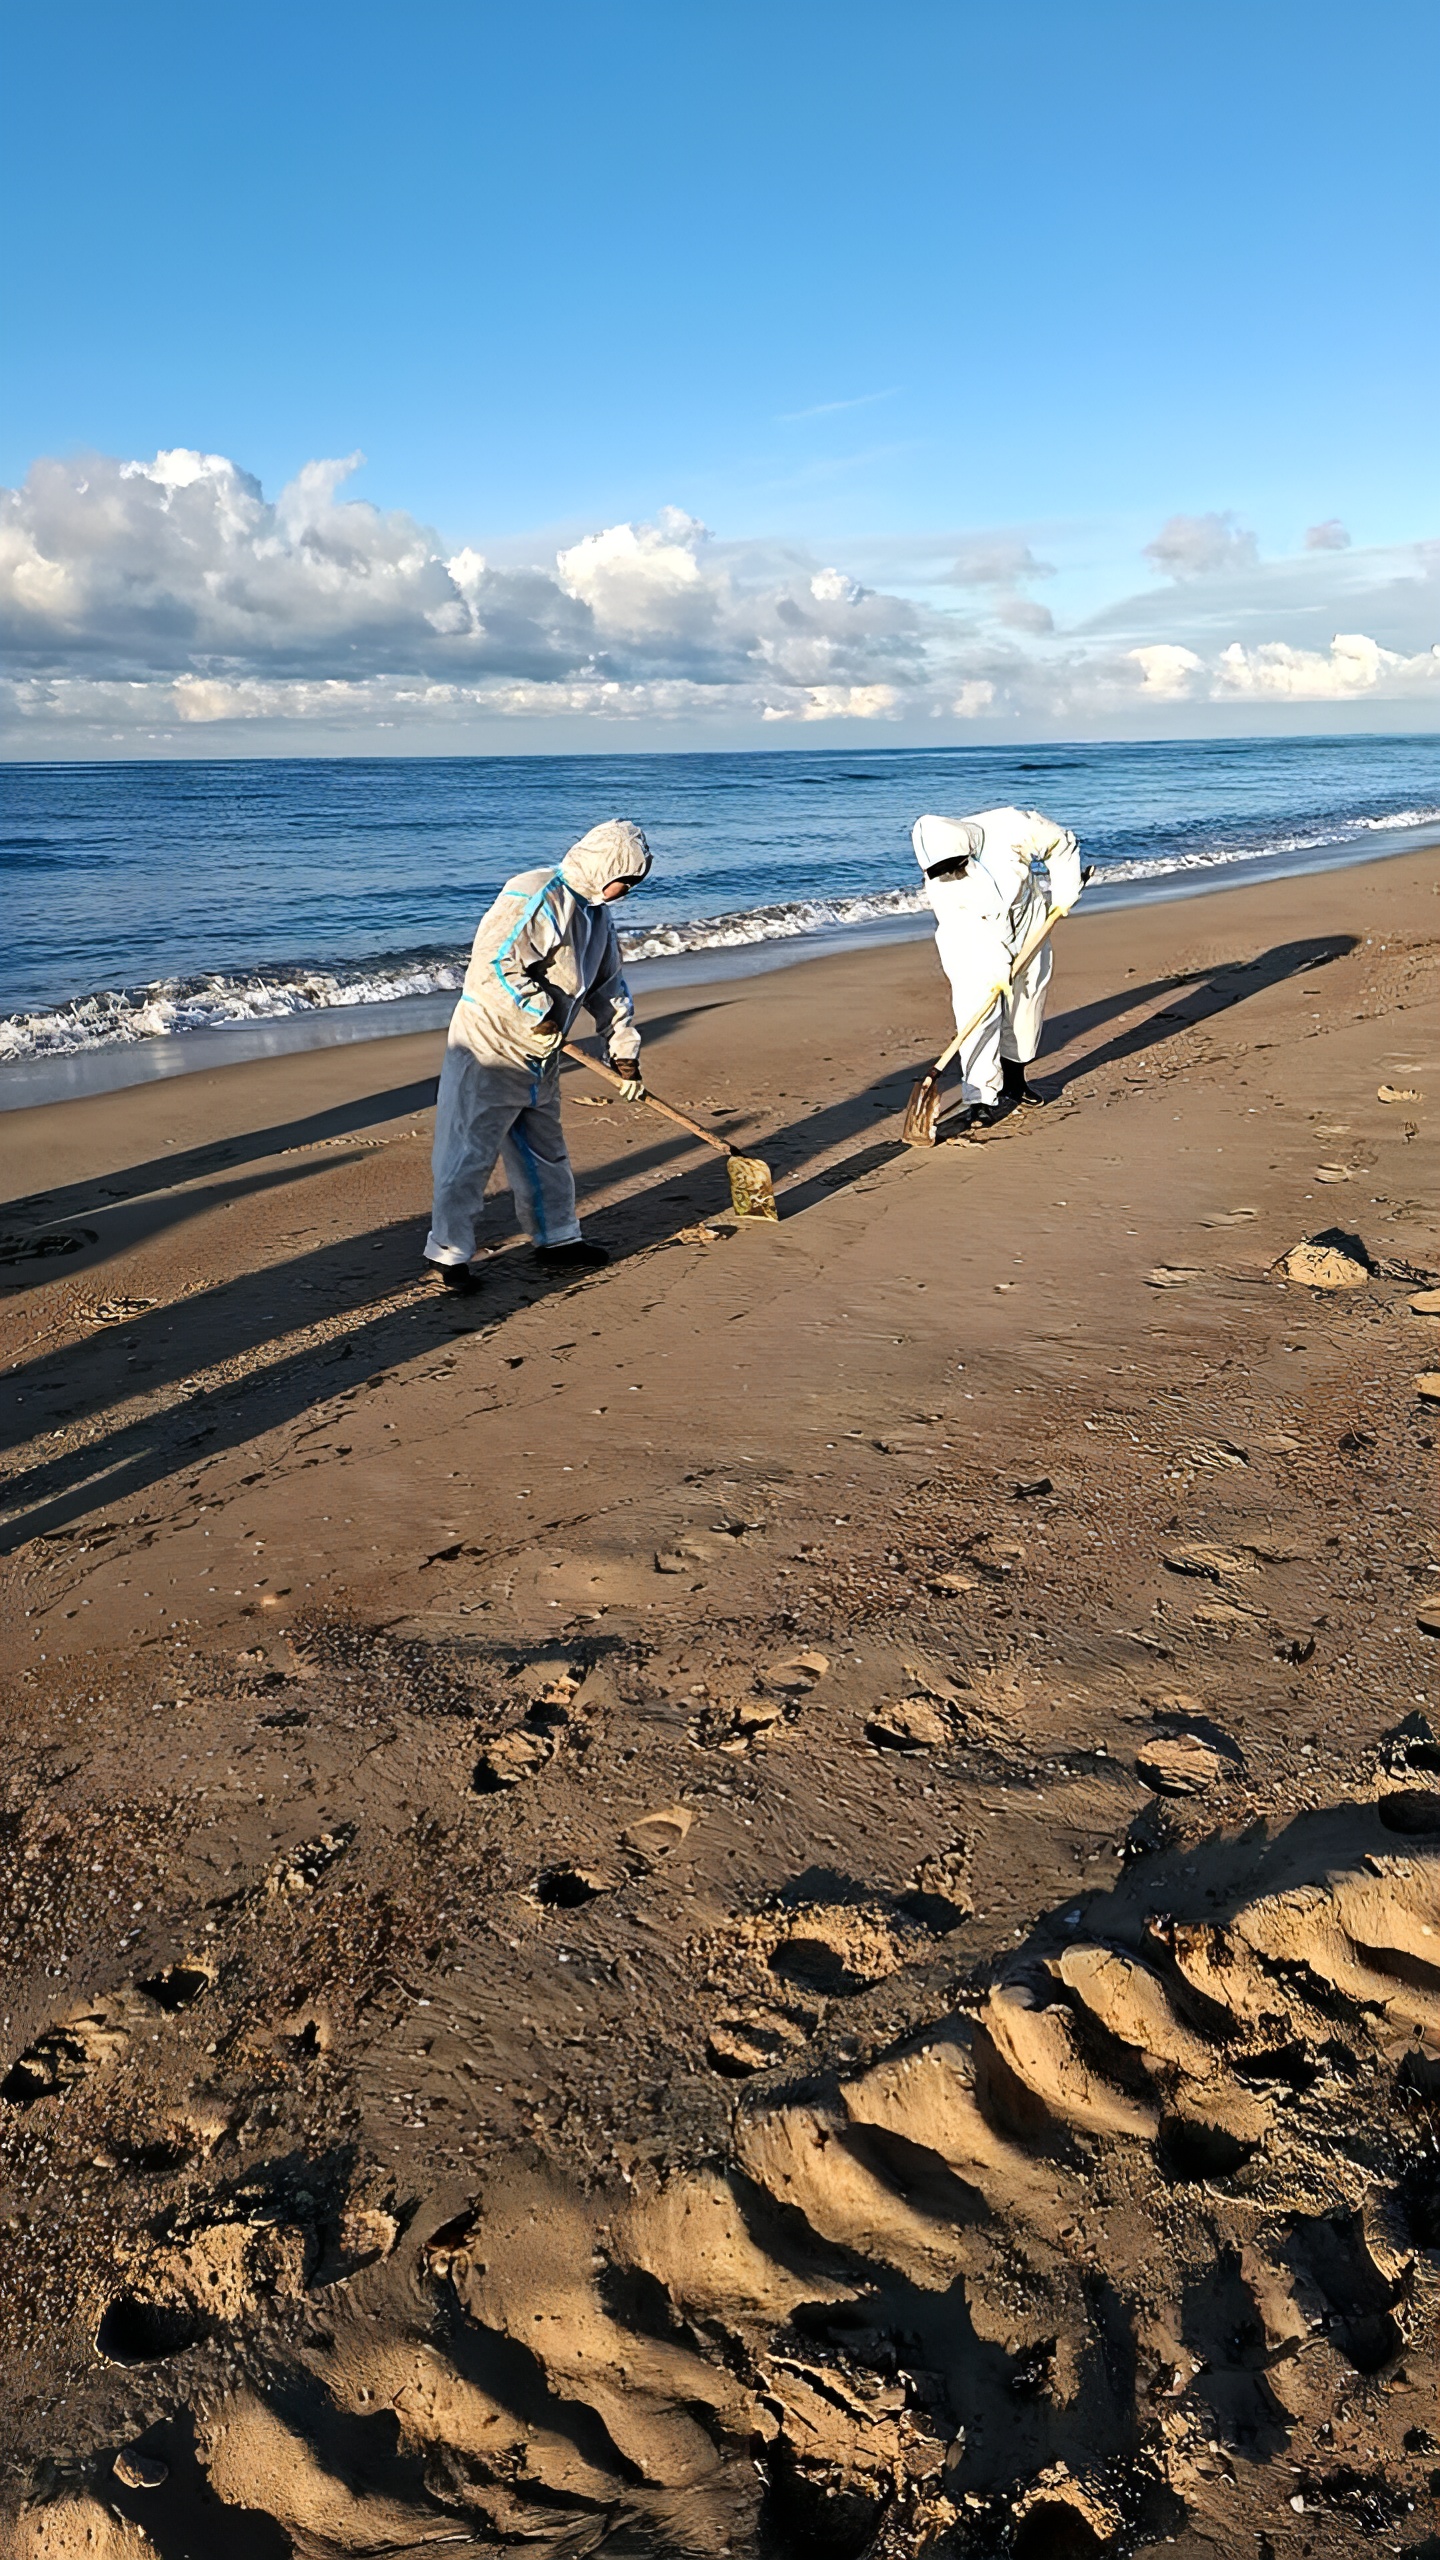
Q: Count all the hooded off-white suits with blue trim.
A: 1